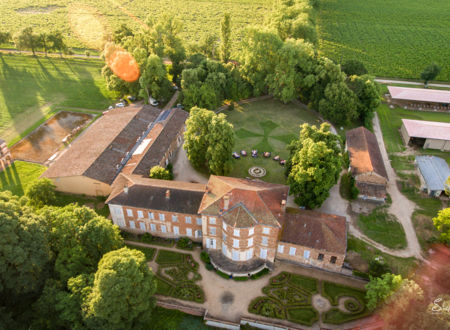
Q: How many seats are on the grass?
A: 6